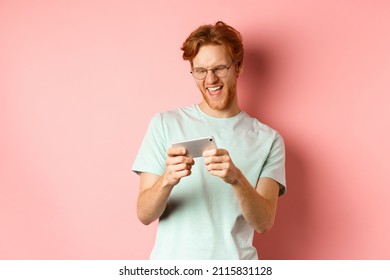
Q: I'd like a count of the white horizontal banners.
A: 1